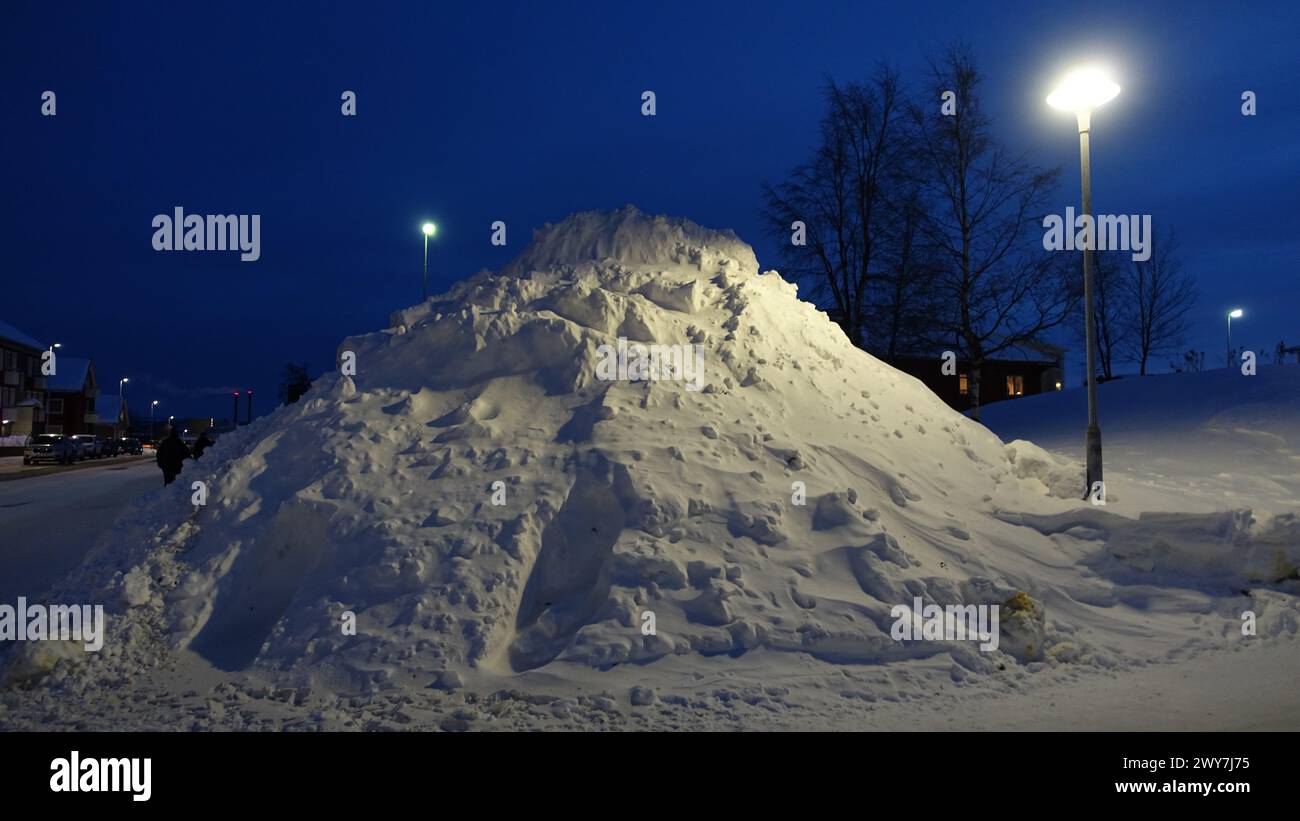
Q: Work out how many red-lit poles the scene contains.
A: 2